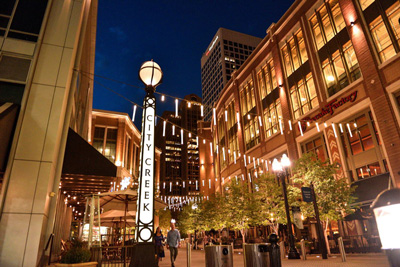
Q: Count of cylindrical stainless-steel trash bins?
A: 2